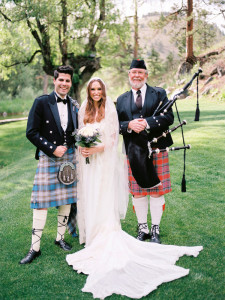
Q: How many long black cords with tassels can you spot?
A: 2